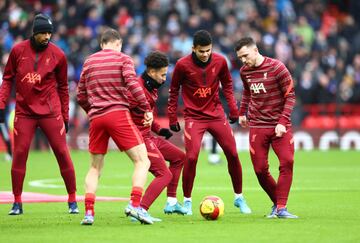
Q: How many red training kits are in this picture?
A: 5